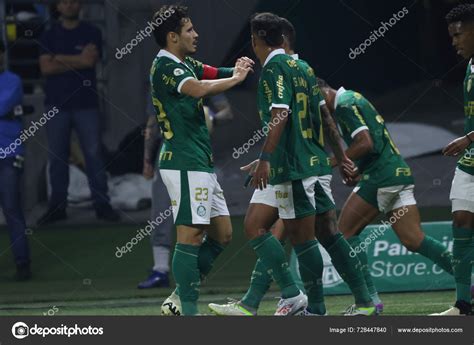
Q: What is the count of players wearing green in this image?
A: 5